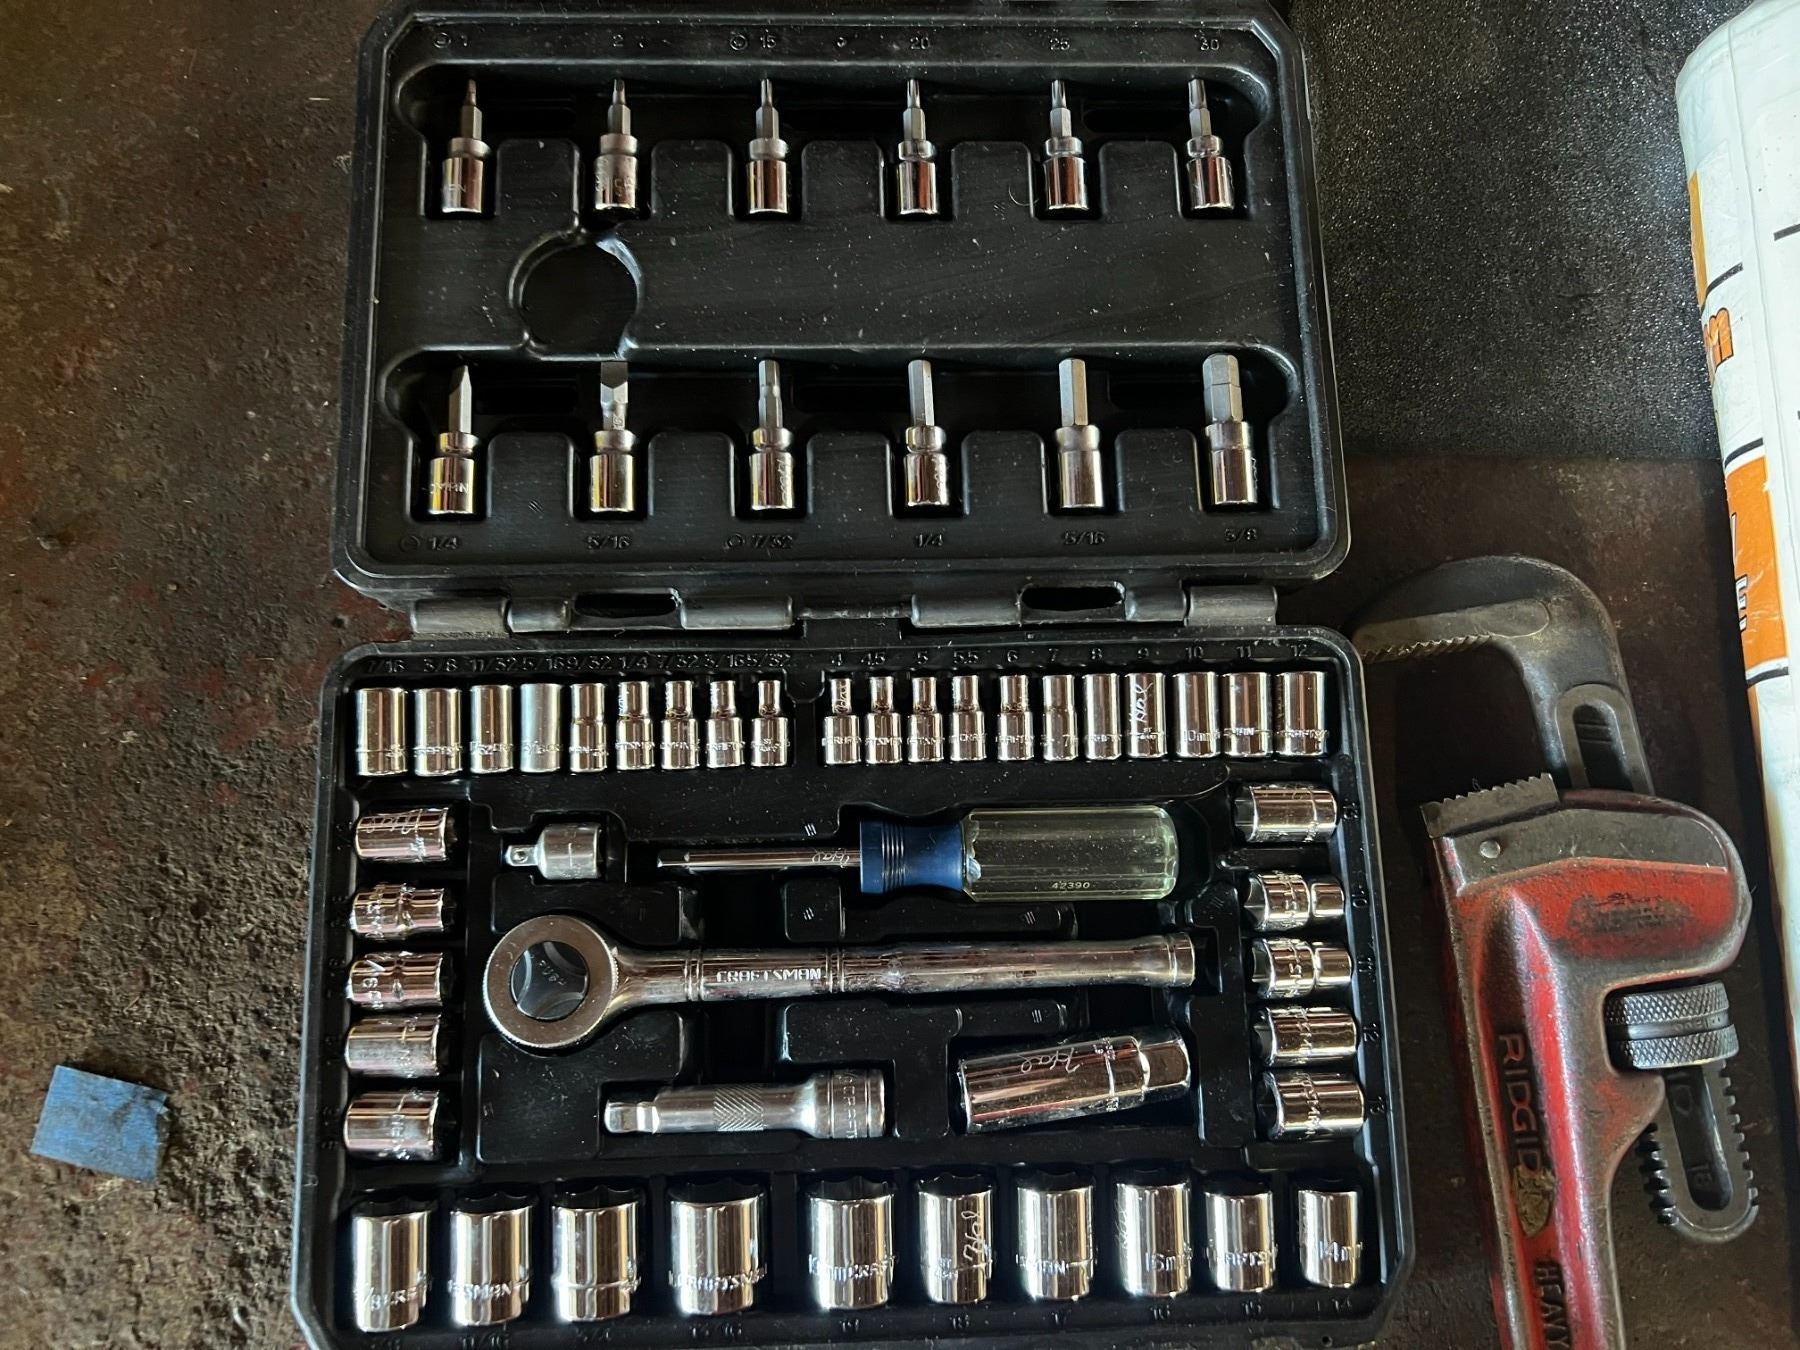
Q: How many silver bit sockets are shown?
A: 12